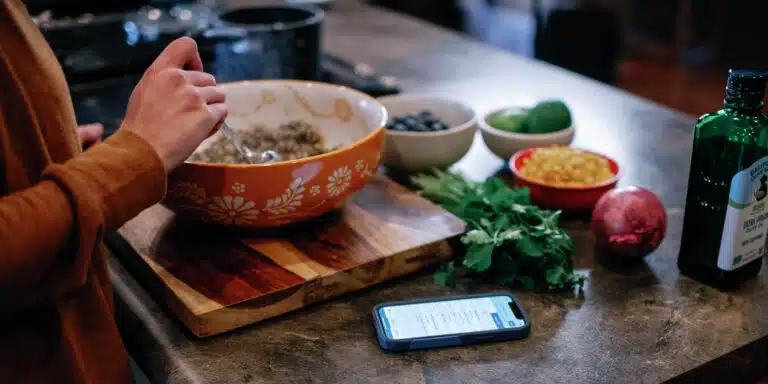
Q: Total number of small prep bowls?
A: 3